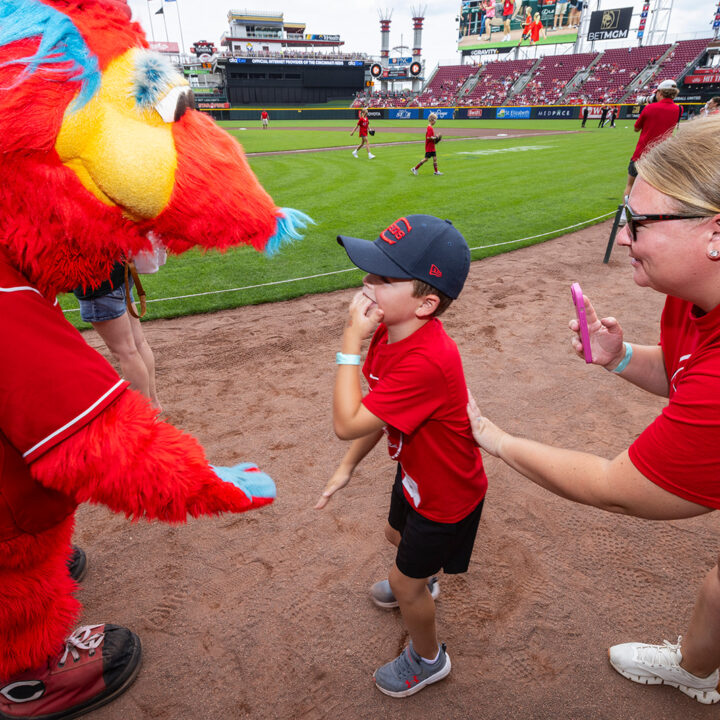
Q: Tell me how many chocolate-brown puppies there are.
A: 0